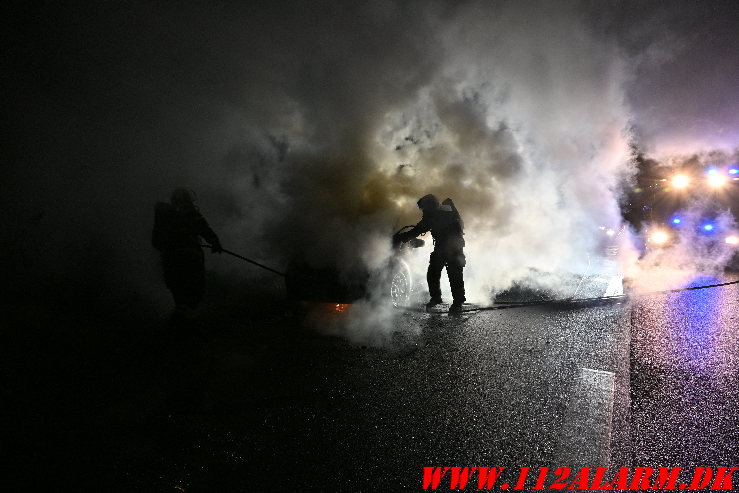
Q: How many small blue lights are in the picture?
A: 4